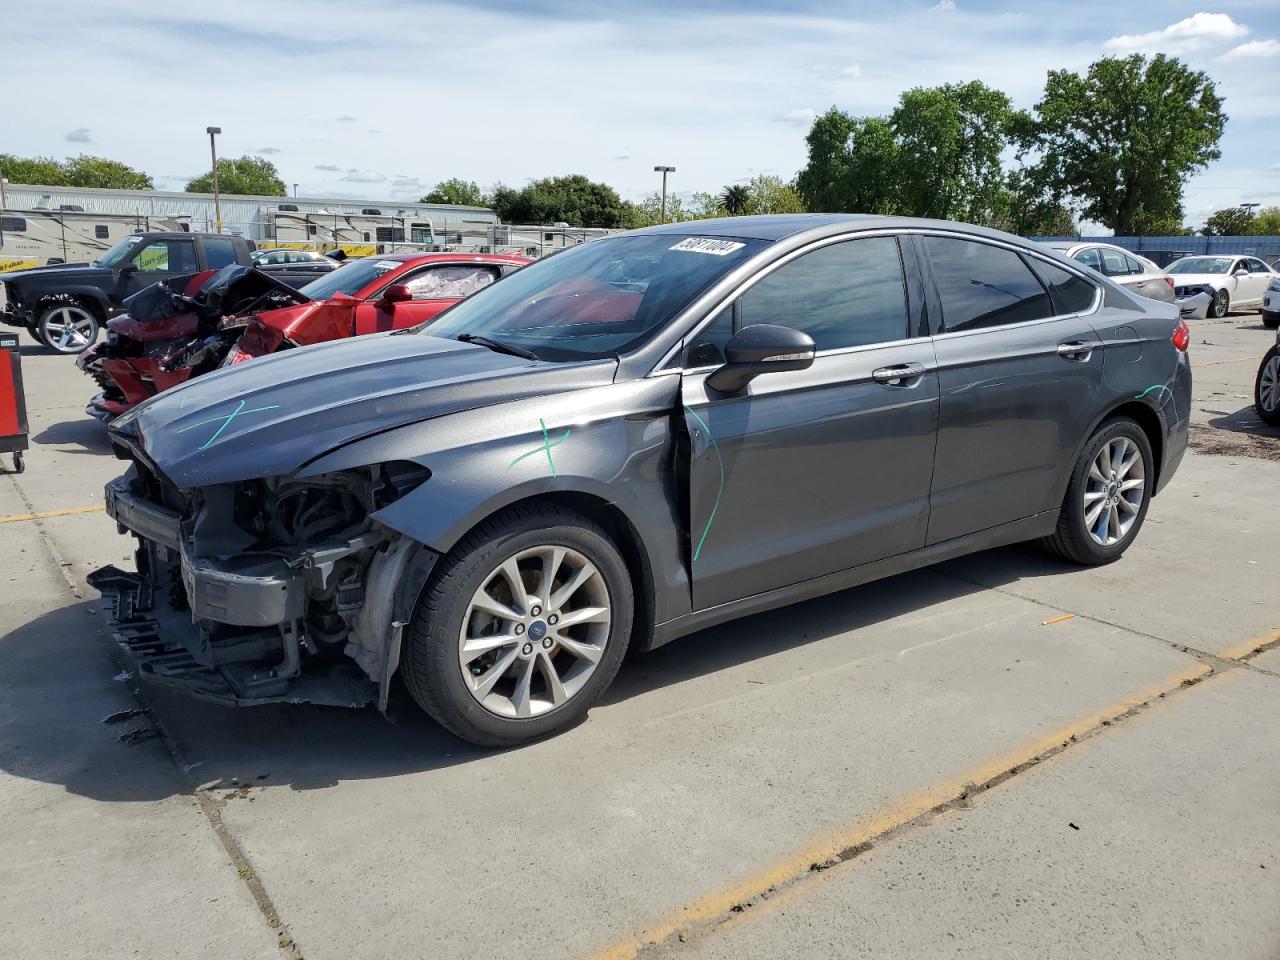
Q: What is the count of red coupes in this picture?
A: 1